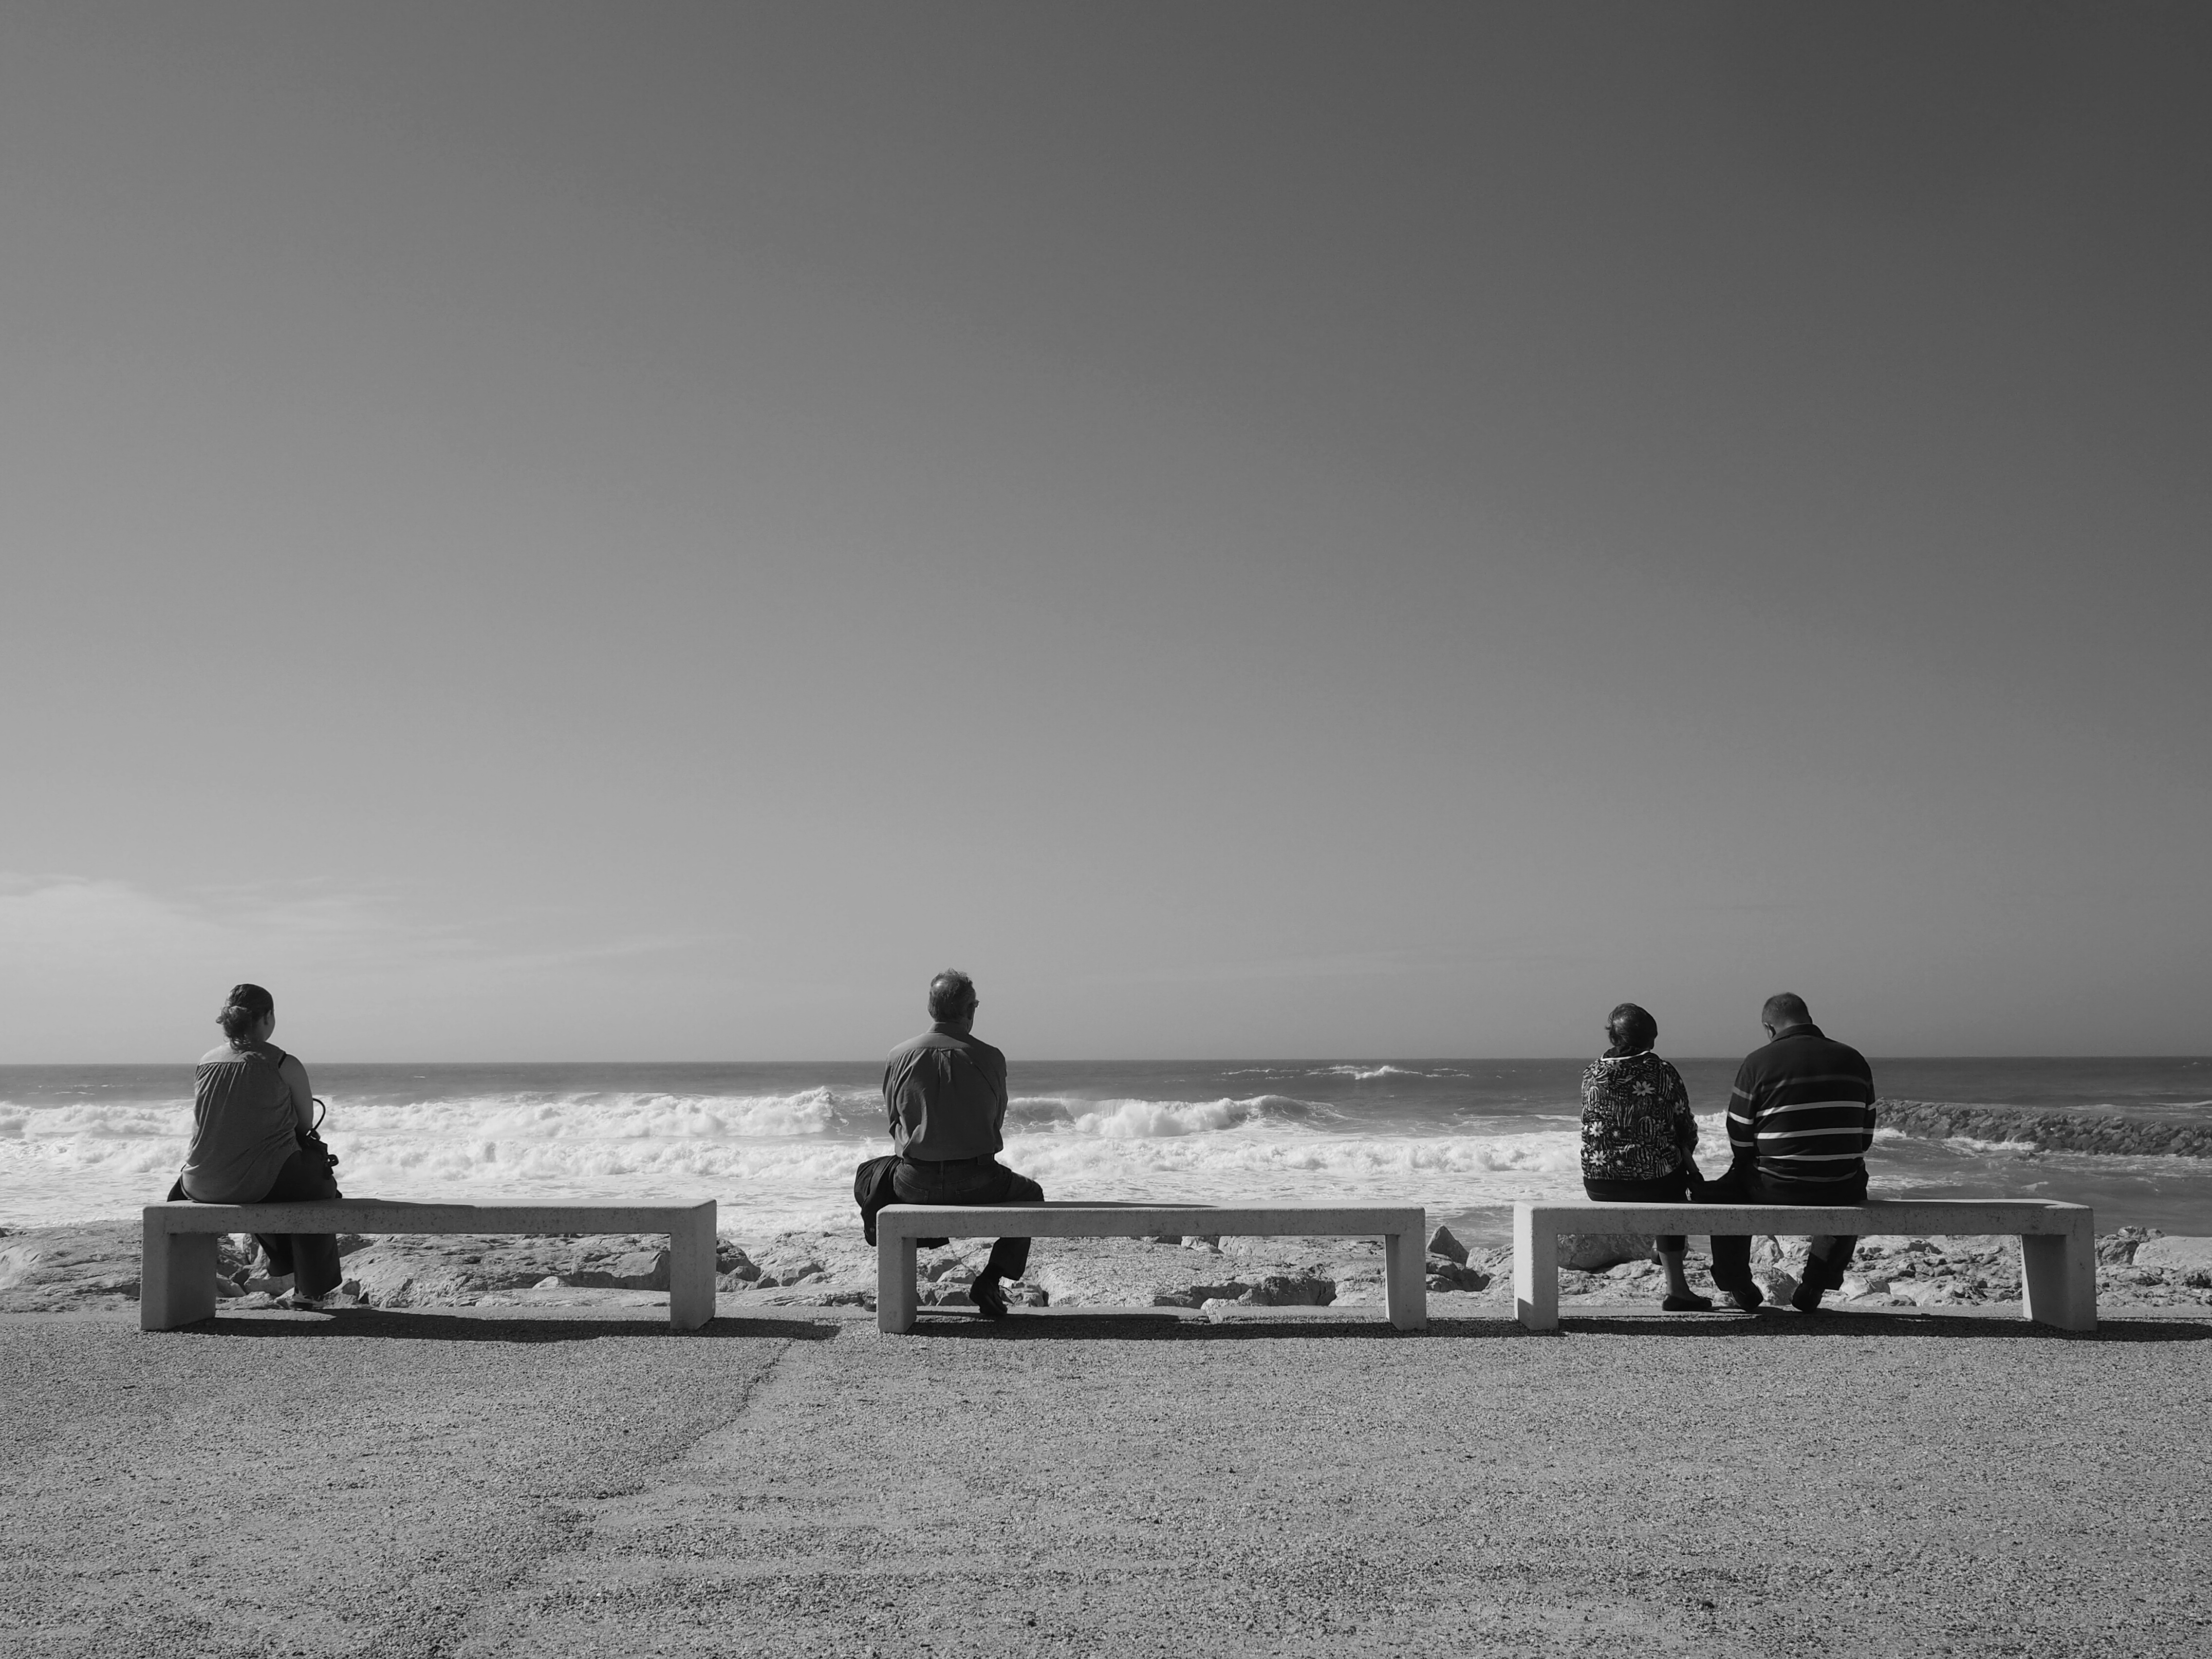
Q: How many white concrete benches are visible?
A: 3